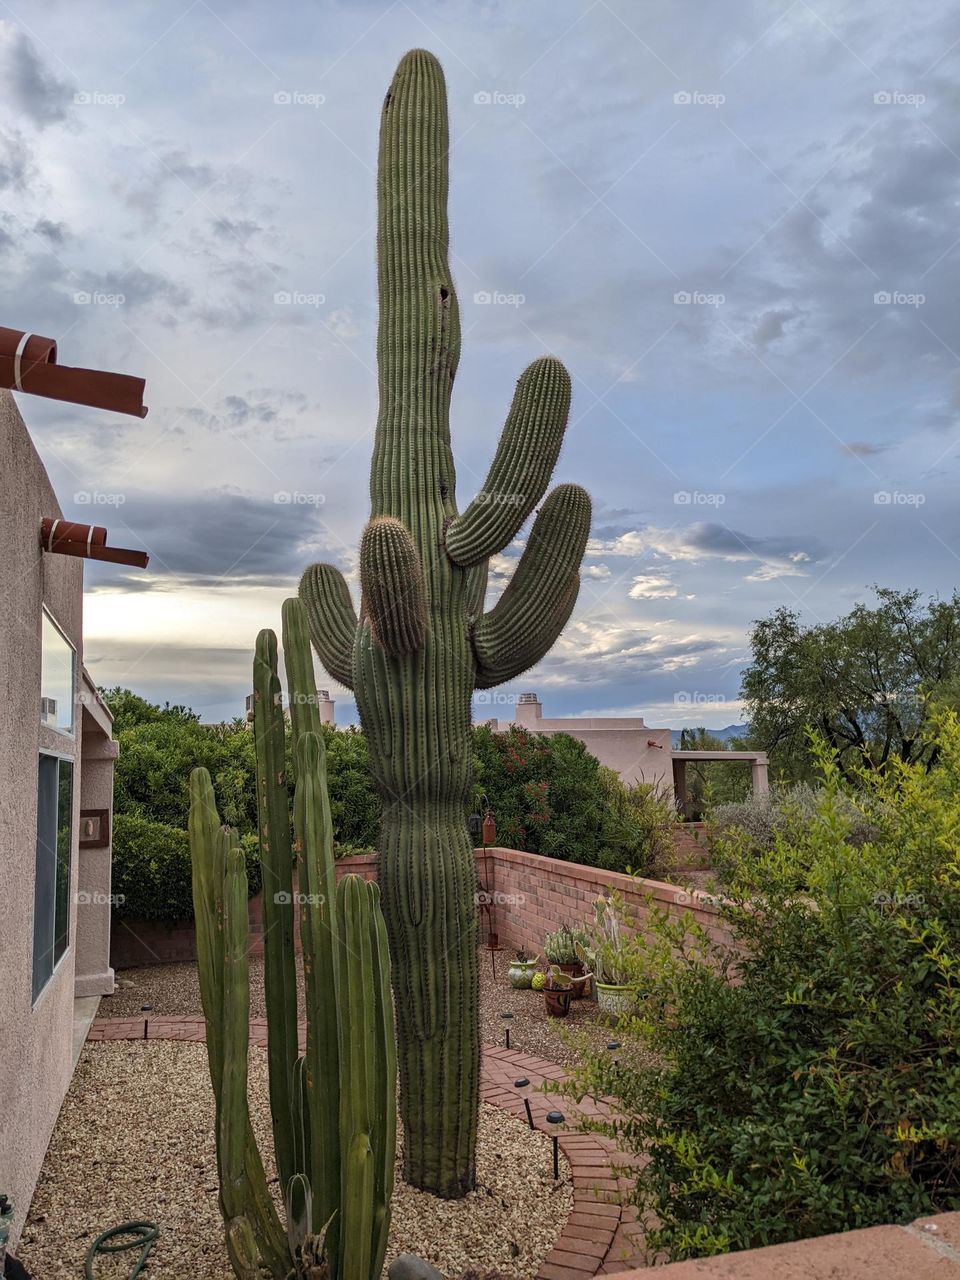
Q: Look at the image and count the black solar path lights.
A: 5